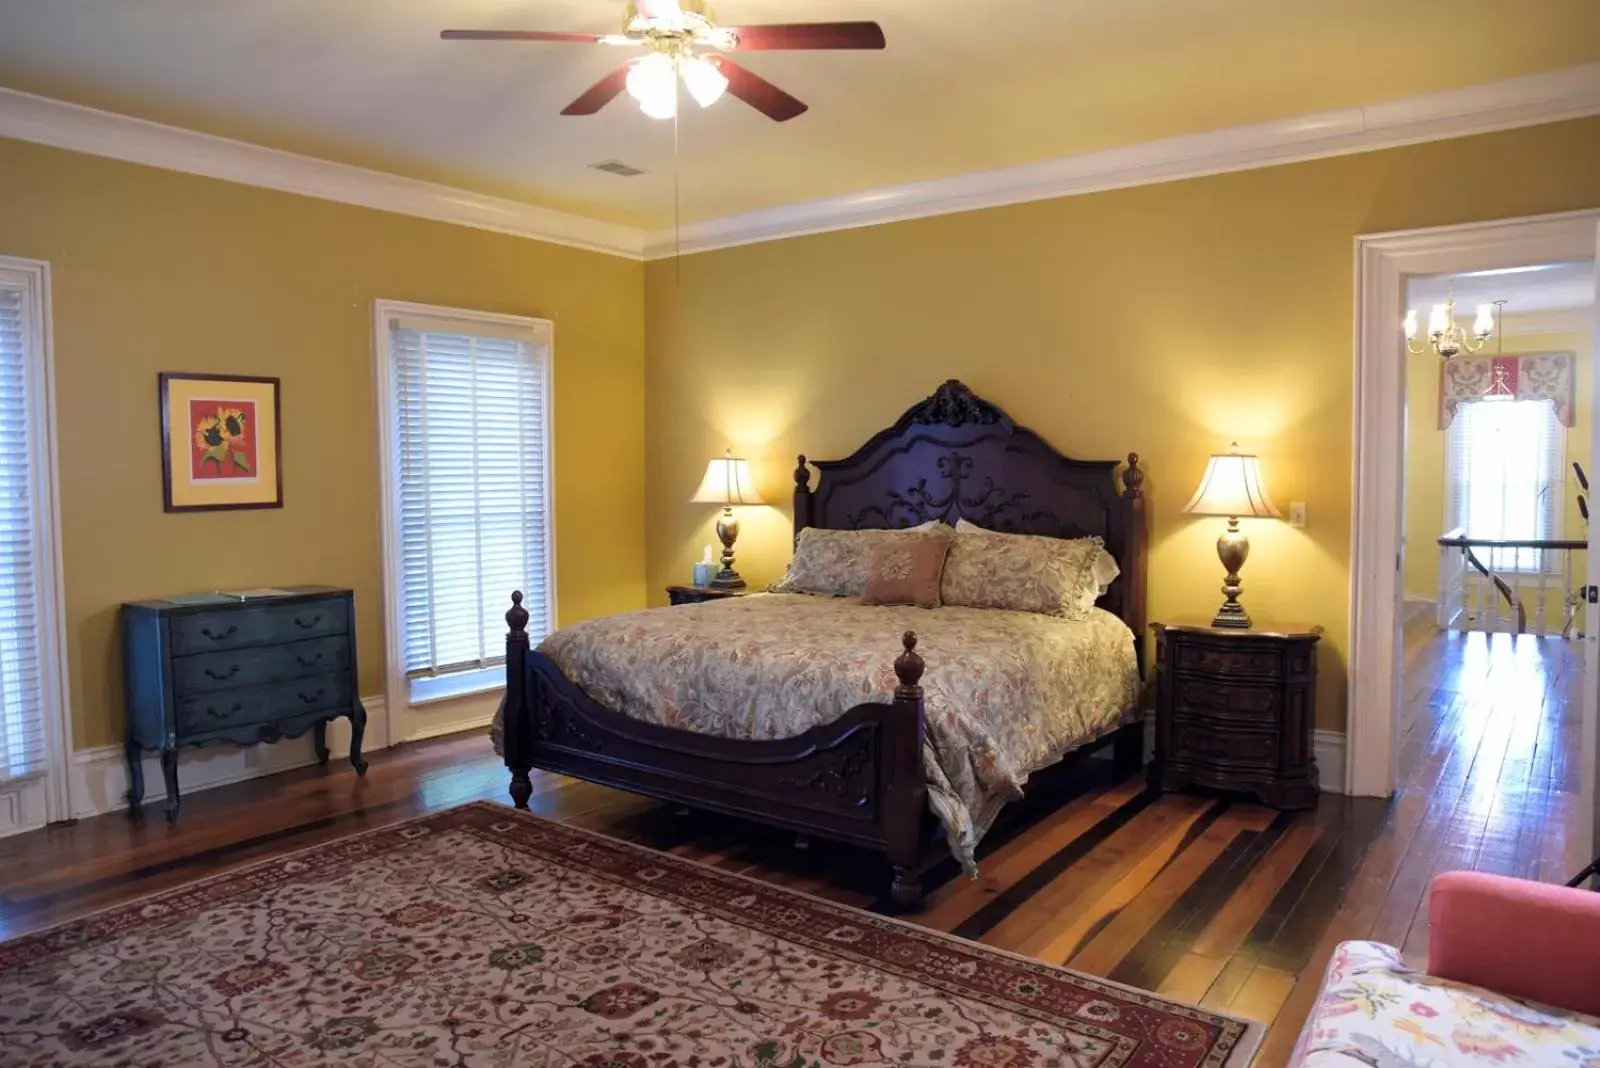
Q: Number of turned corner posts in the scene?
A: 4